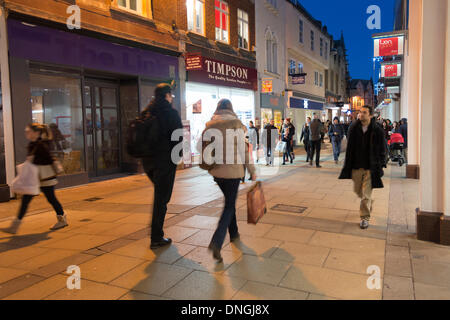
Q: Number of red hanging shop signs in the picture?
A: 2